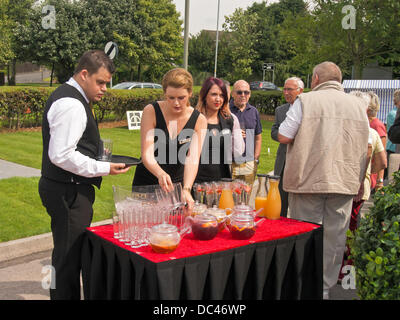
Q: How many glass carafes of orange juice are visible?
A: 3